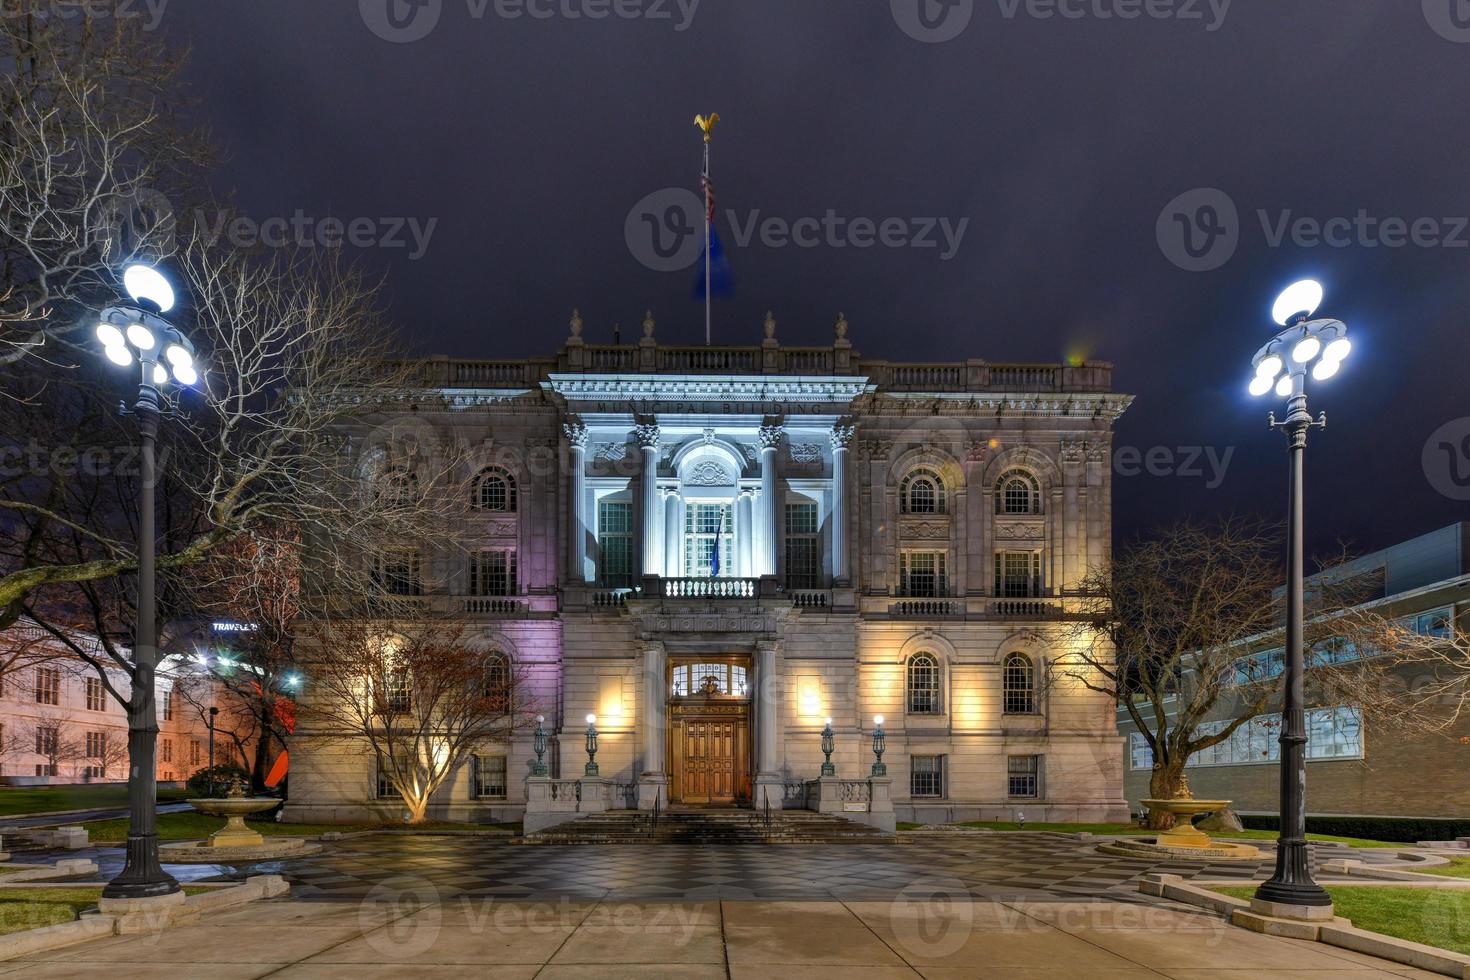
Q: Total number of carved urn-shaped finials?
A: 4